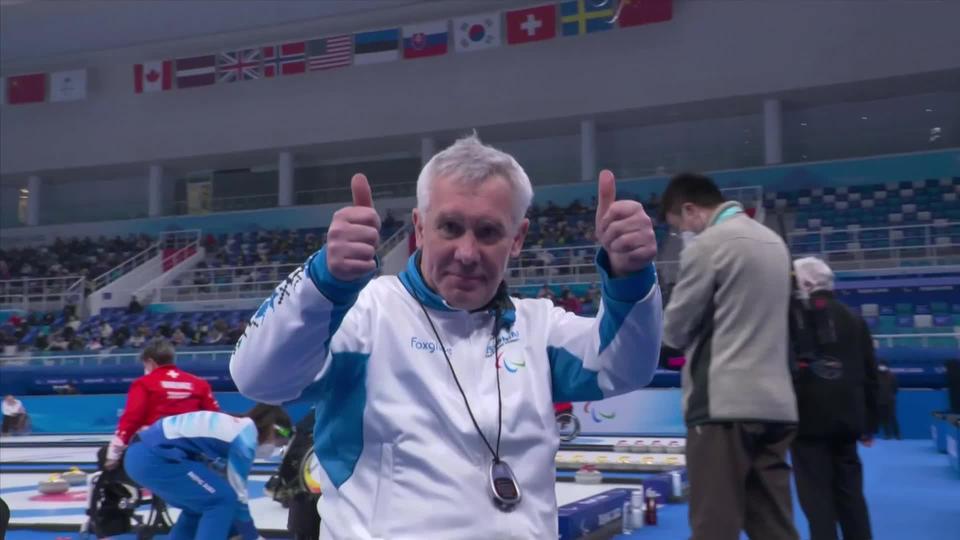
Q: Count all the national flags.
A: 12